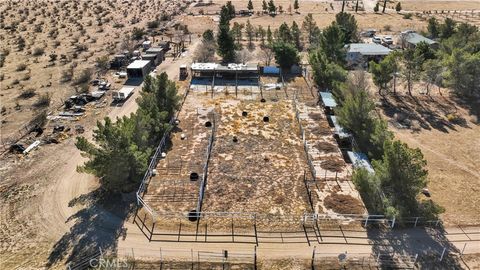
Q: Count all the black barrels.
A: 7